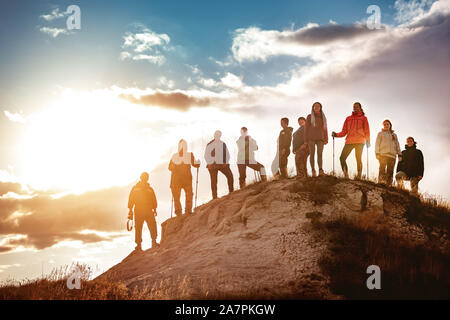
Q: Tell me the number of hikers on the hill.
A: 10